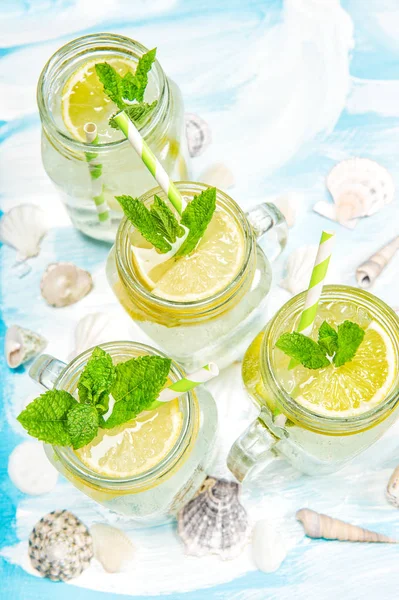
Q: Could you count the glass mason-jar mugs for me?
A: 4